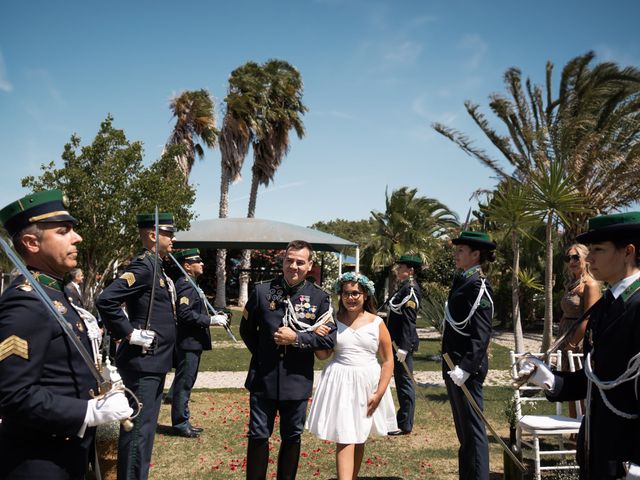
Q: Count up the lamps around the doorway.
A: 0